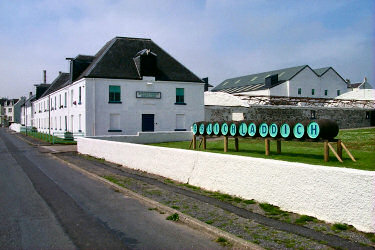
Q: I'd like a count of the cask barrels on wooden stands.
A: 13